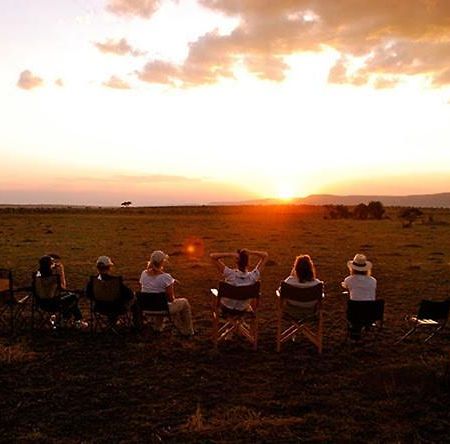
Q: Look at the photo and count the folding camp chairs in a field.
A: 8